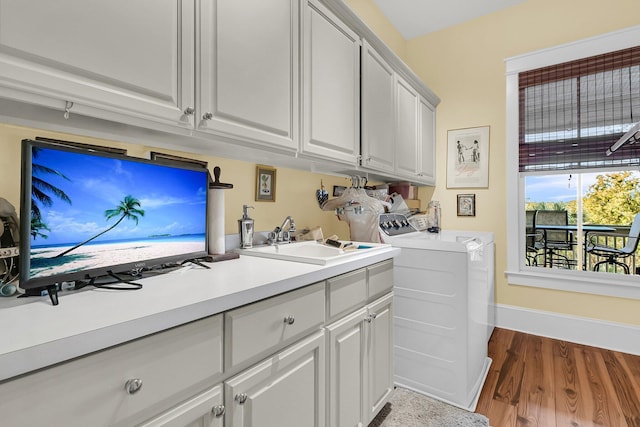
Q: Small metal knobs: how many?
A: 12